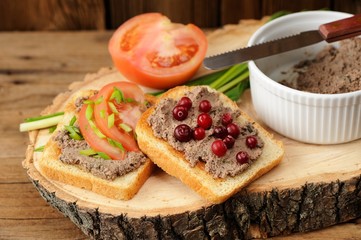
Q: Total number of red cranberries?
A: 13